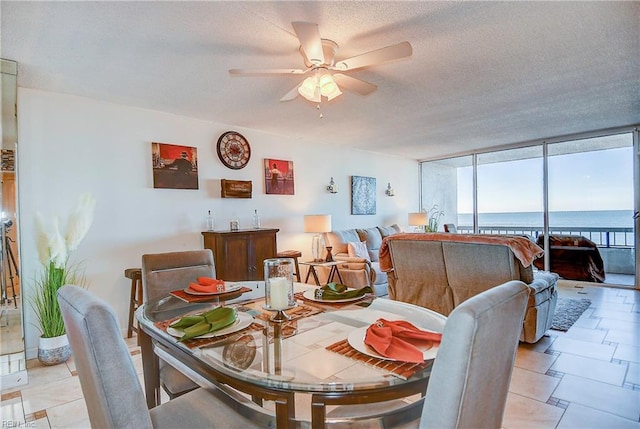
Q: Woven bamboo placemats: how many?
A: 4